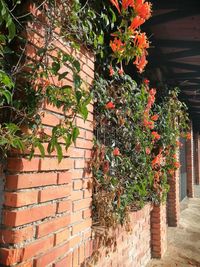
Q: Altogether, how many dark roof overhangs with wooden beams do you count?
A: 1